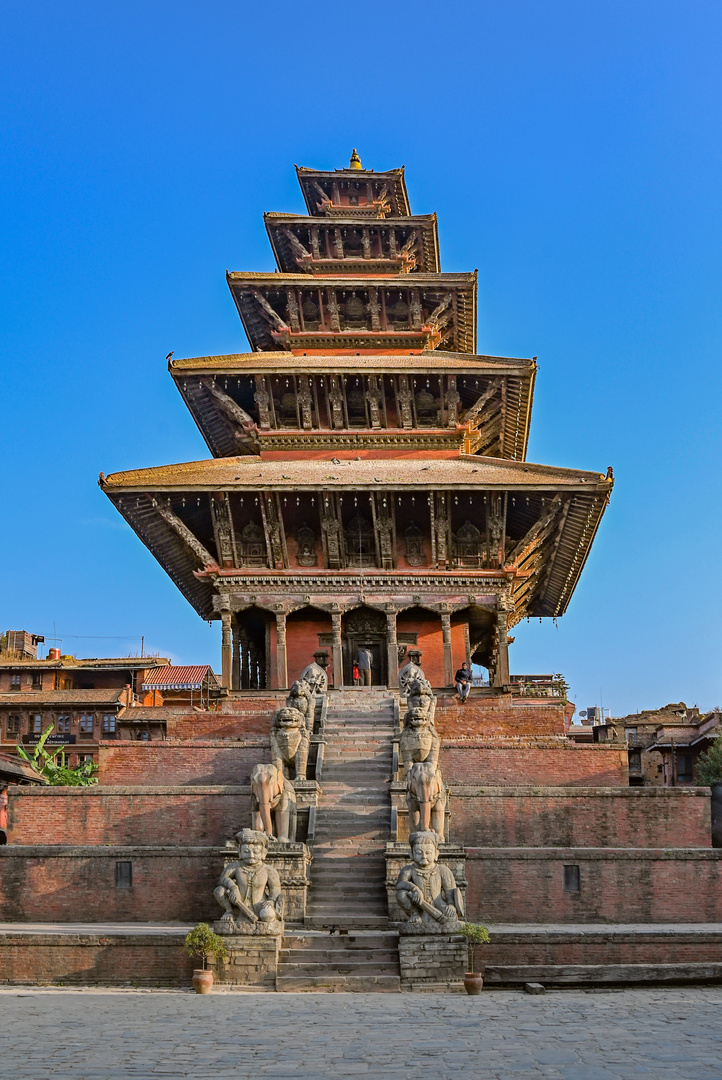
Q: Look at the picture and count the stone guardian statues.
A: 10